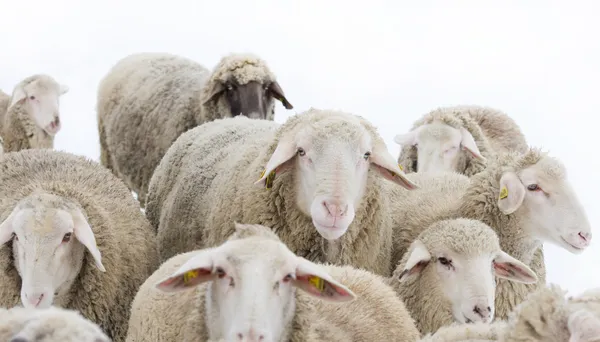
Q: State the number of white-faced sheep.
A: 7